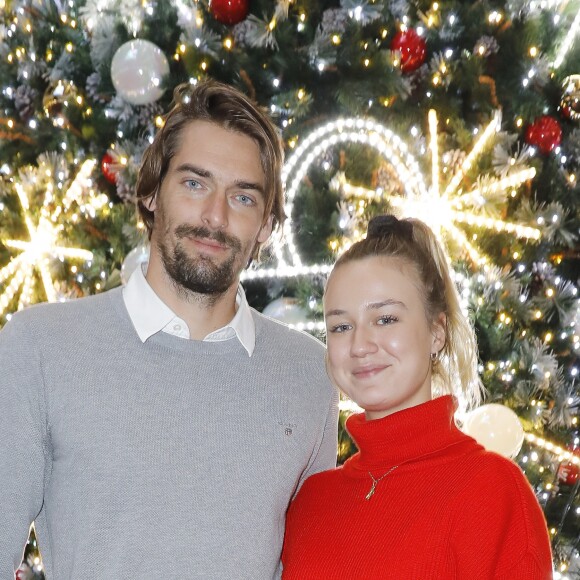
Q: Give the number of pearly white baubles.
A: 4